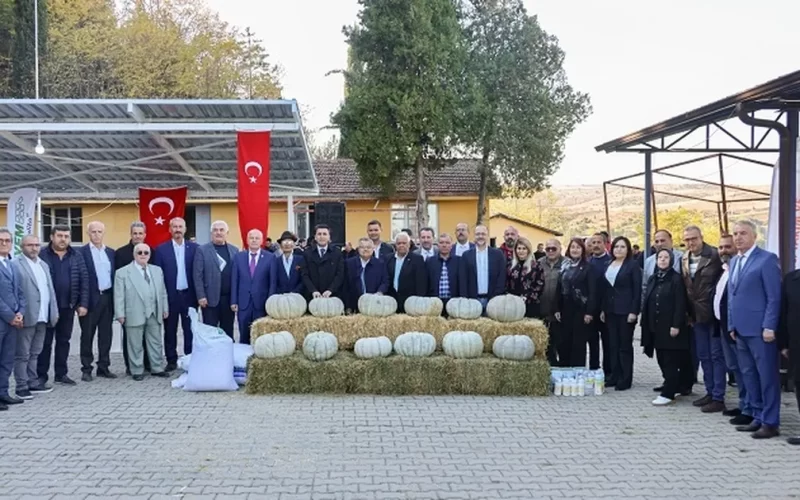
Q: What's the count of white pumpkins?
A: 12